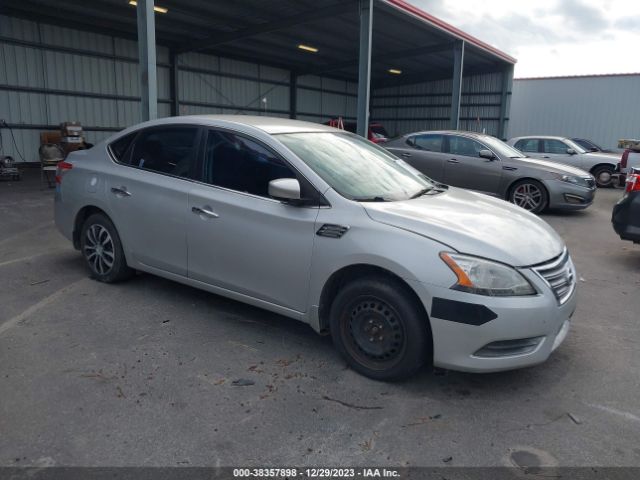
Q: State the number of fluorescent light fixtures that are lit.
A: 3